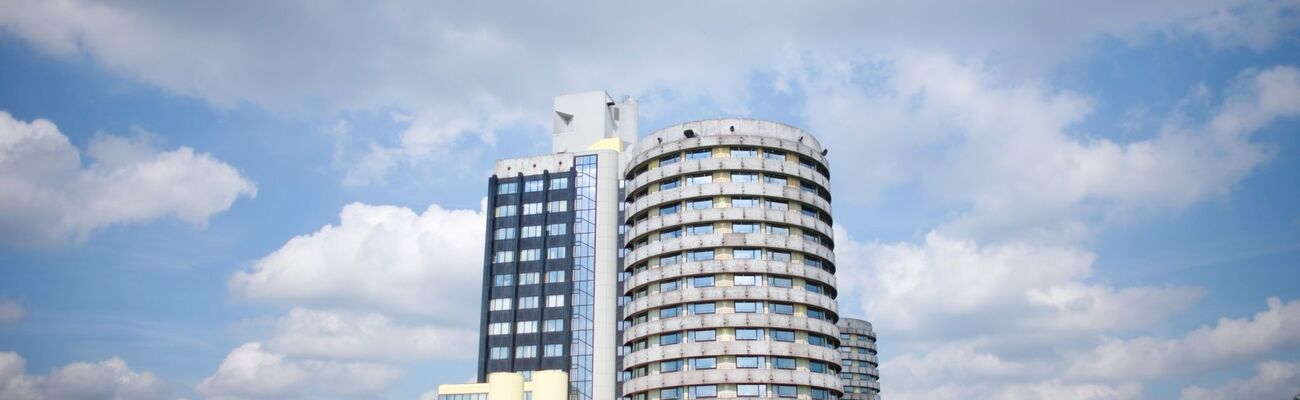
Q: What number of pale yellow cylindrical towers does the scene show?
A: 2